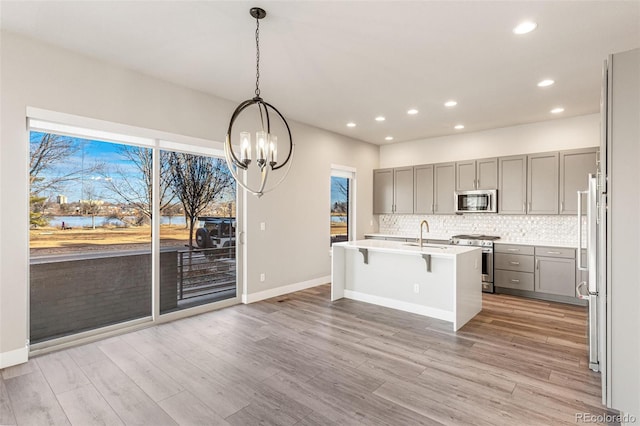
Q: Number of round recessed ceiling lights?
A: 9